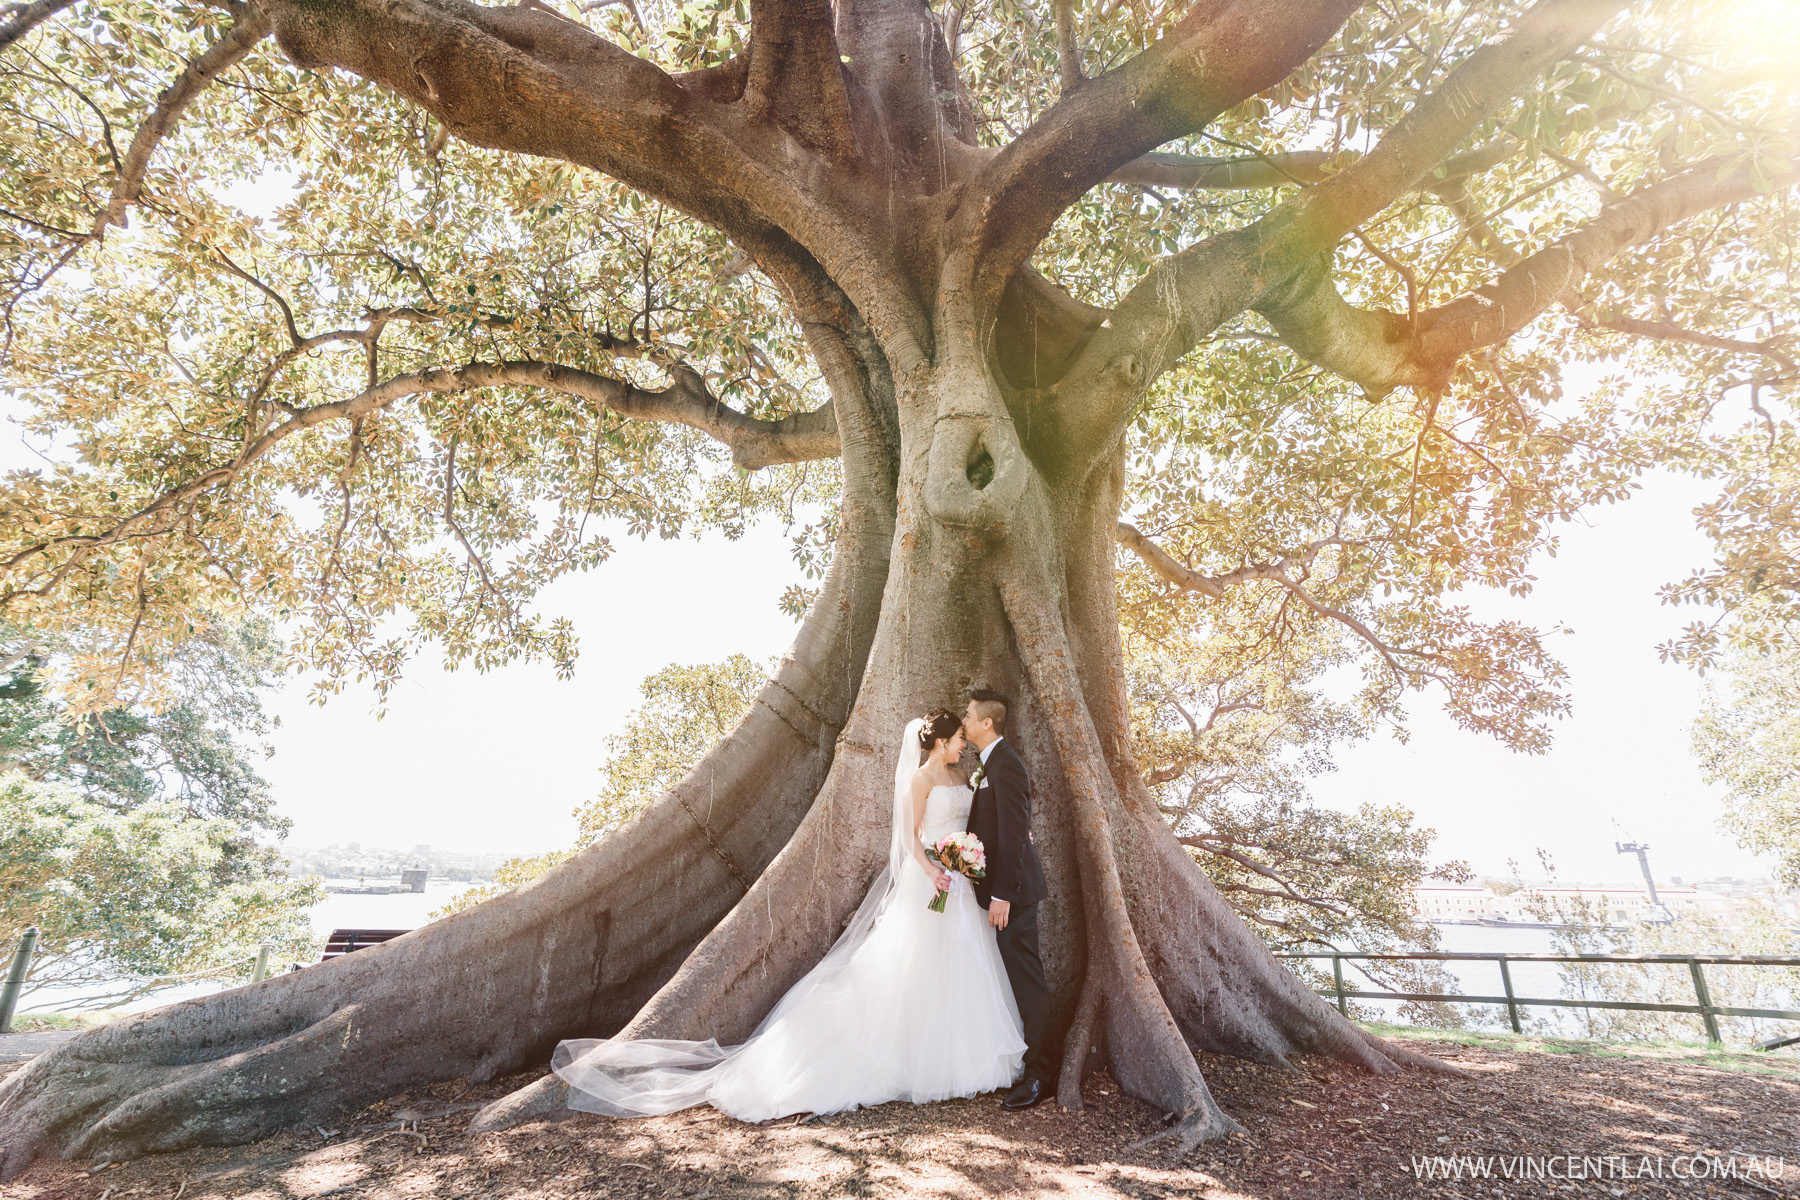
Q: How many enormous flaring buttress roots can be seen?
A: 4